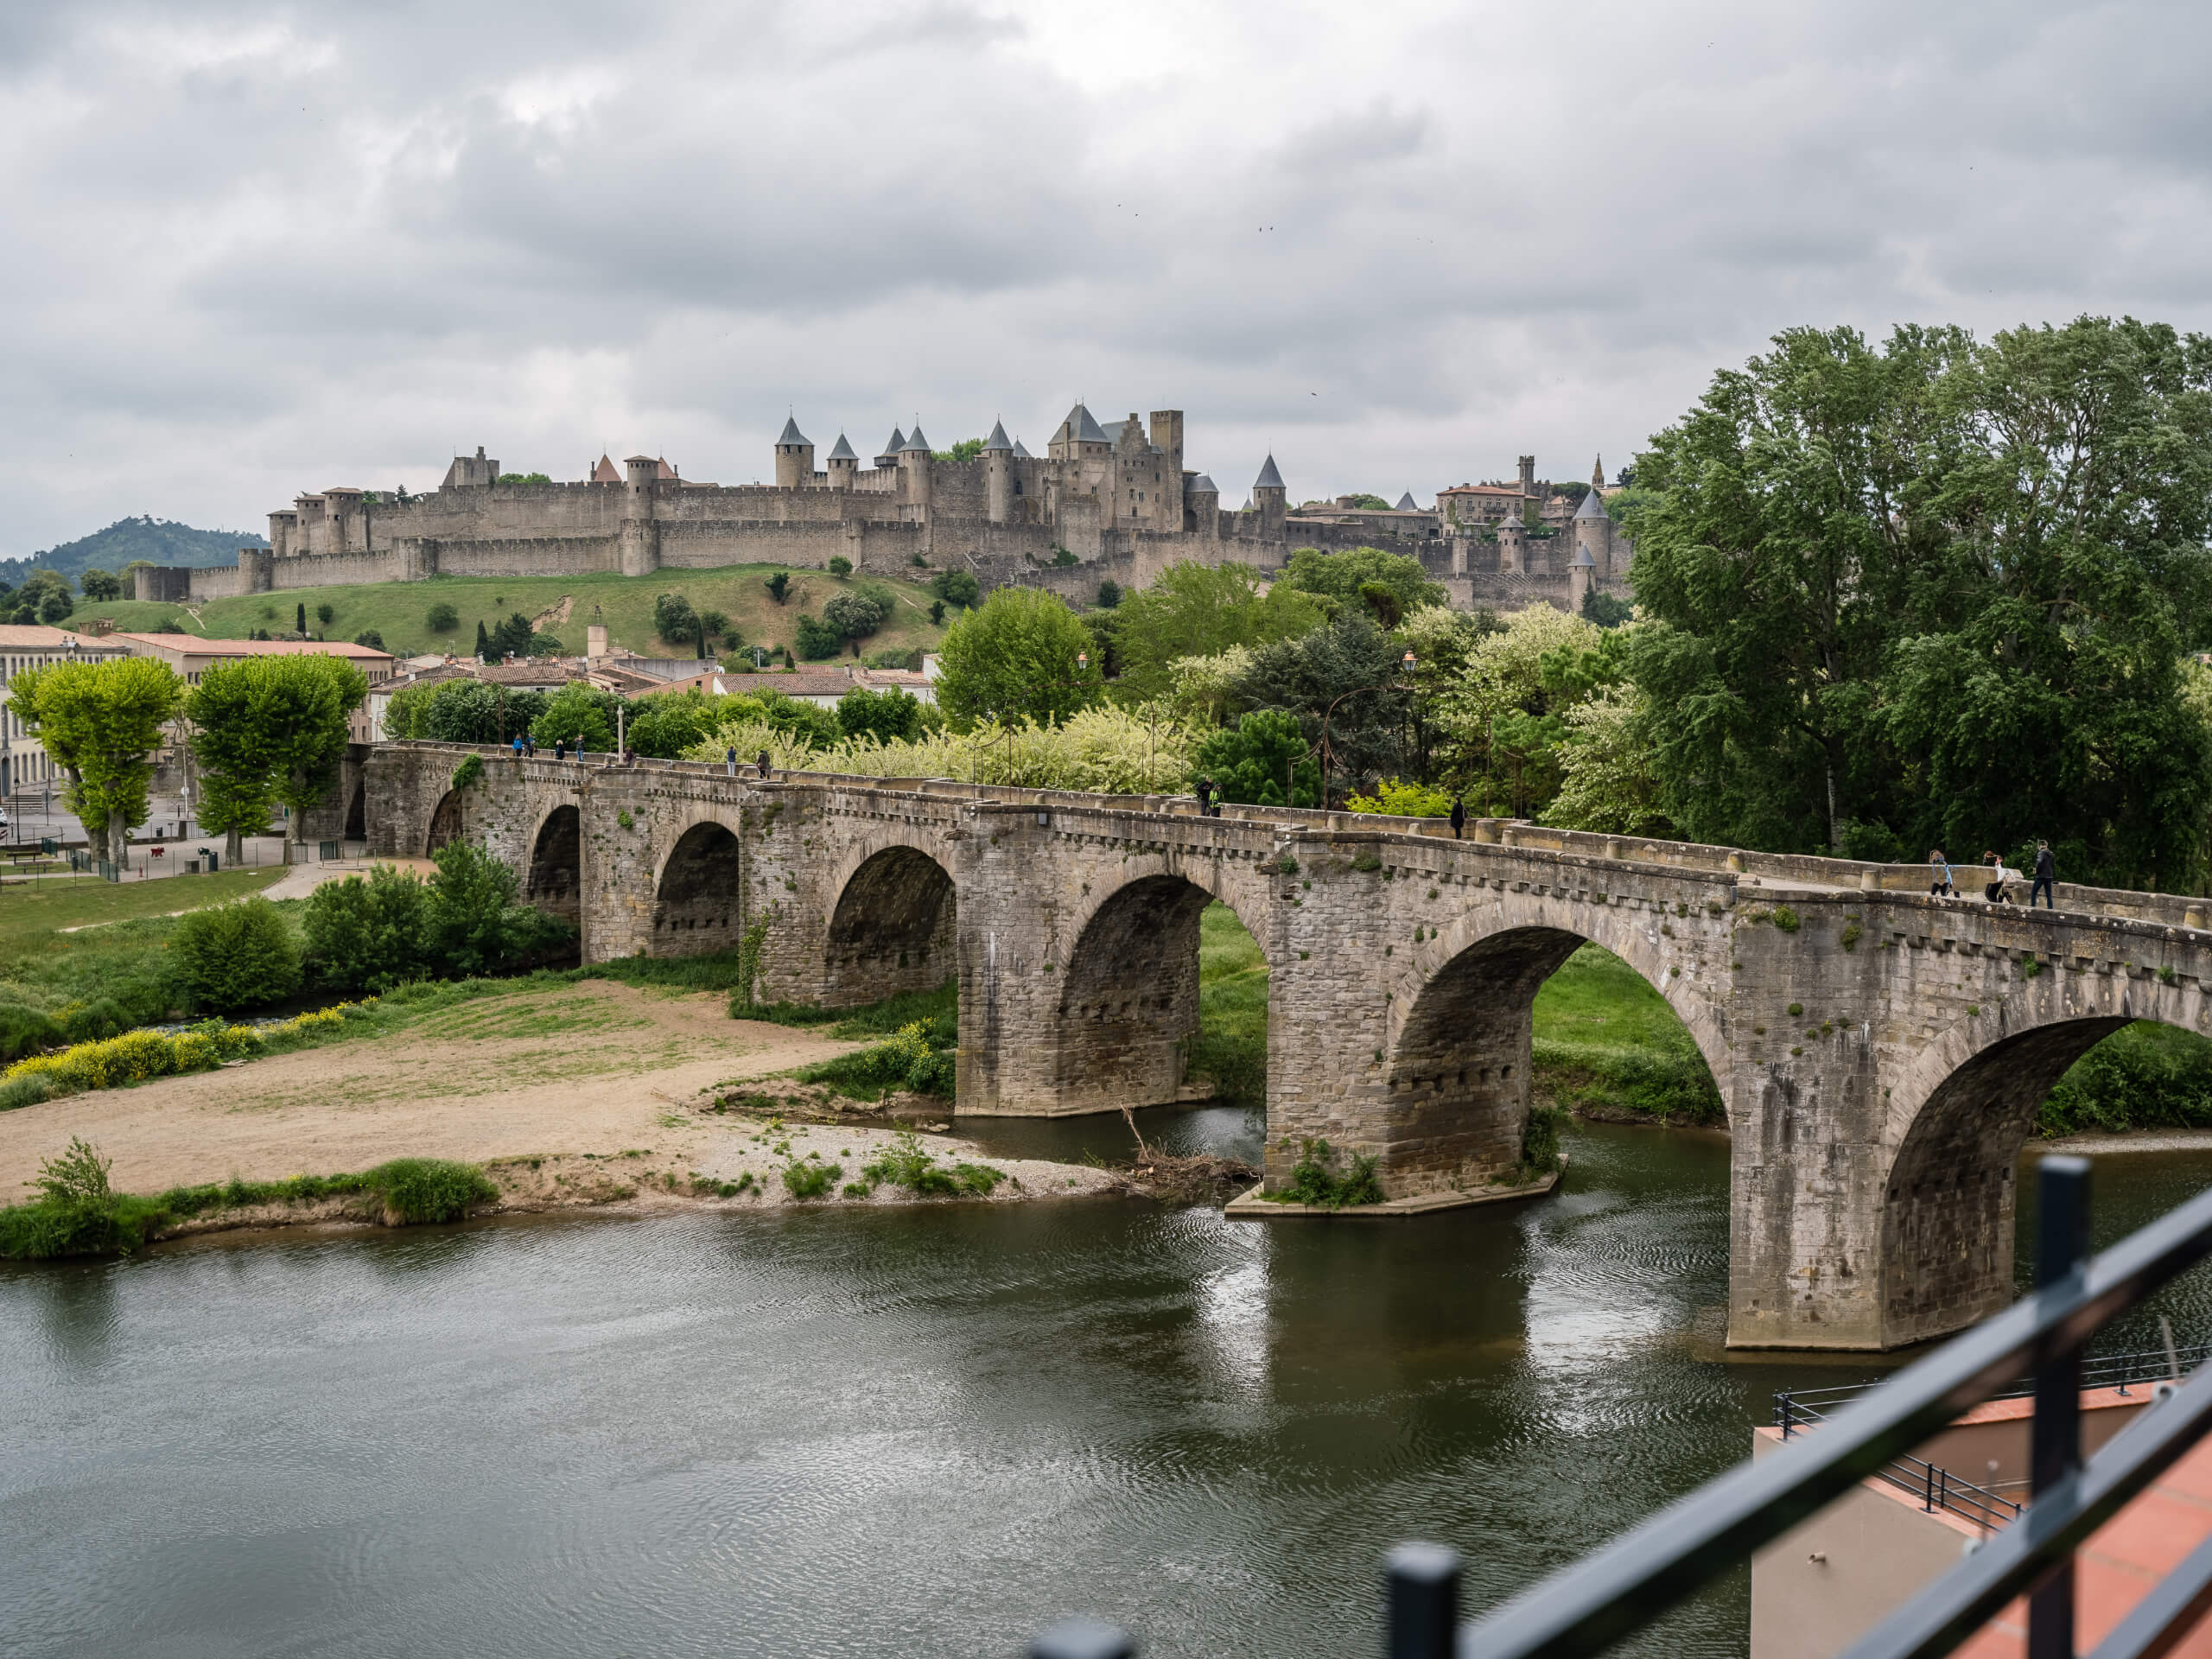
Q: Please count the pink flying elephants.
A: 0